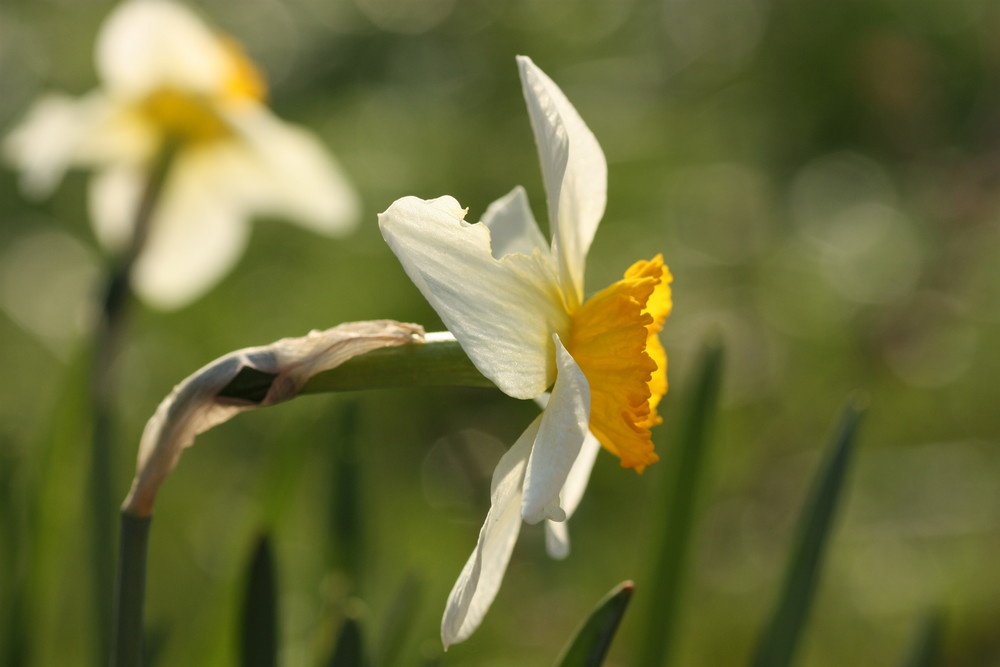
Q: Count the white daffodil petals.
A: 11